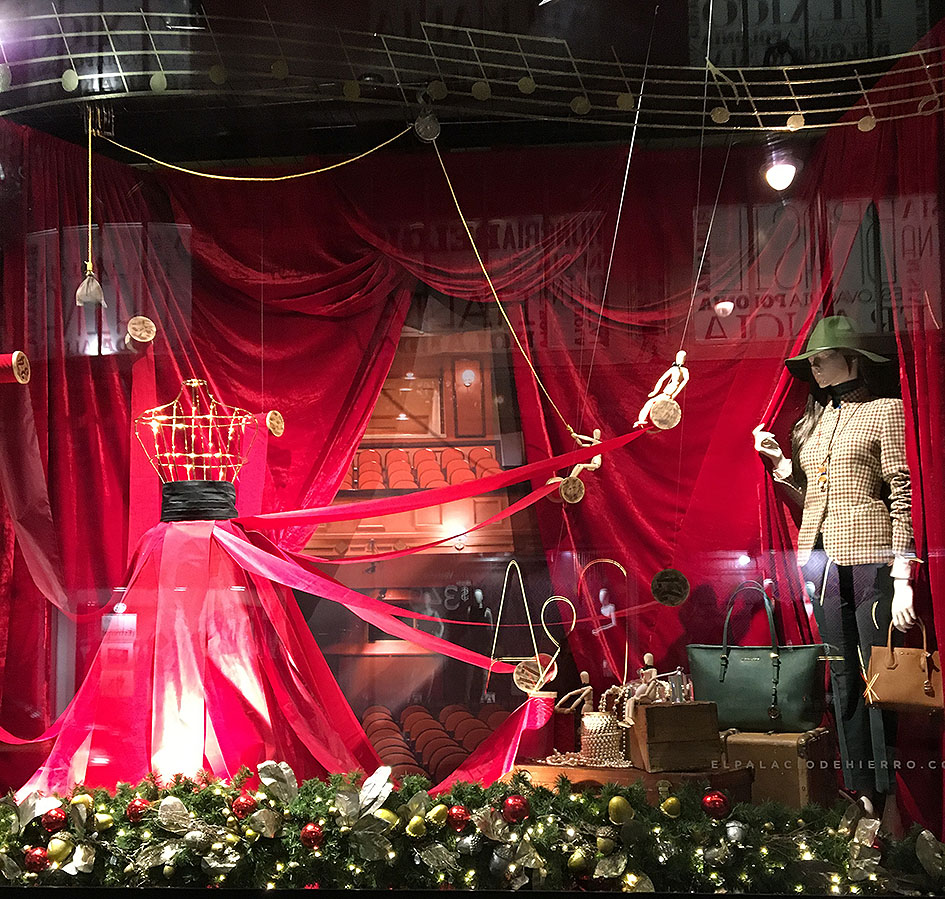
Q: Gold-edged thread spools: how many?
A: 8